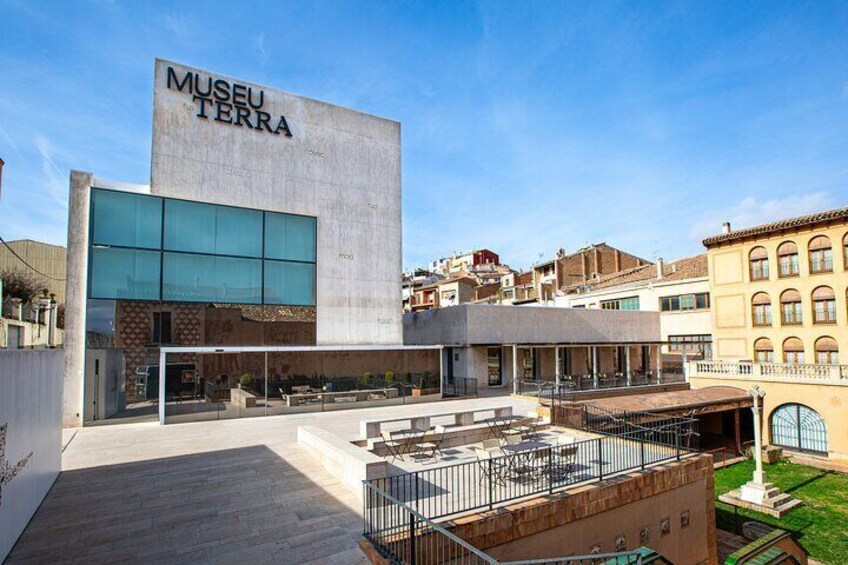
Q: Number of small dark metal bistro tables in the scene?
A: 3